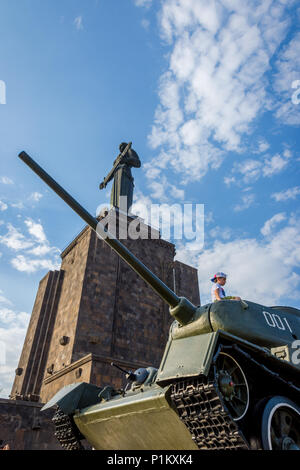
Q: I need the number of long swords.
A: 1